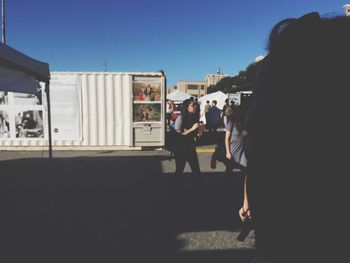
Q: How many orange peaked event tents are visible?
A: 0